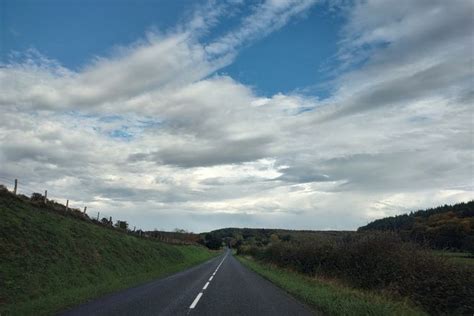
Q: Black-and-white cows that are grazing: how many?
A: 0